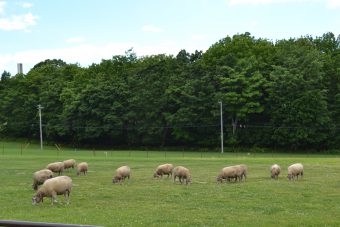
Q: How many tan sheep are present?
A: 12